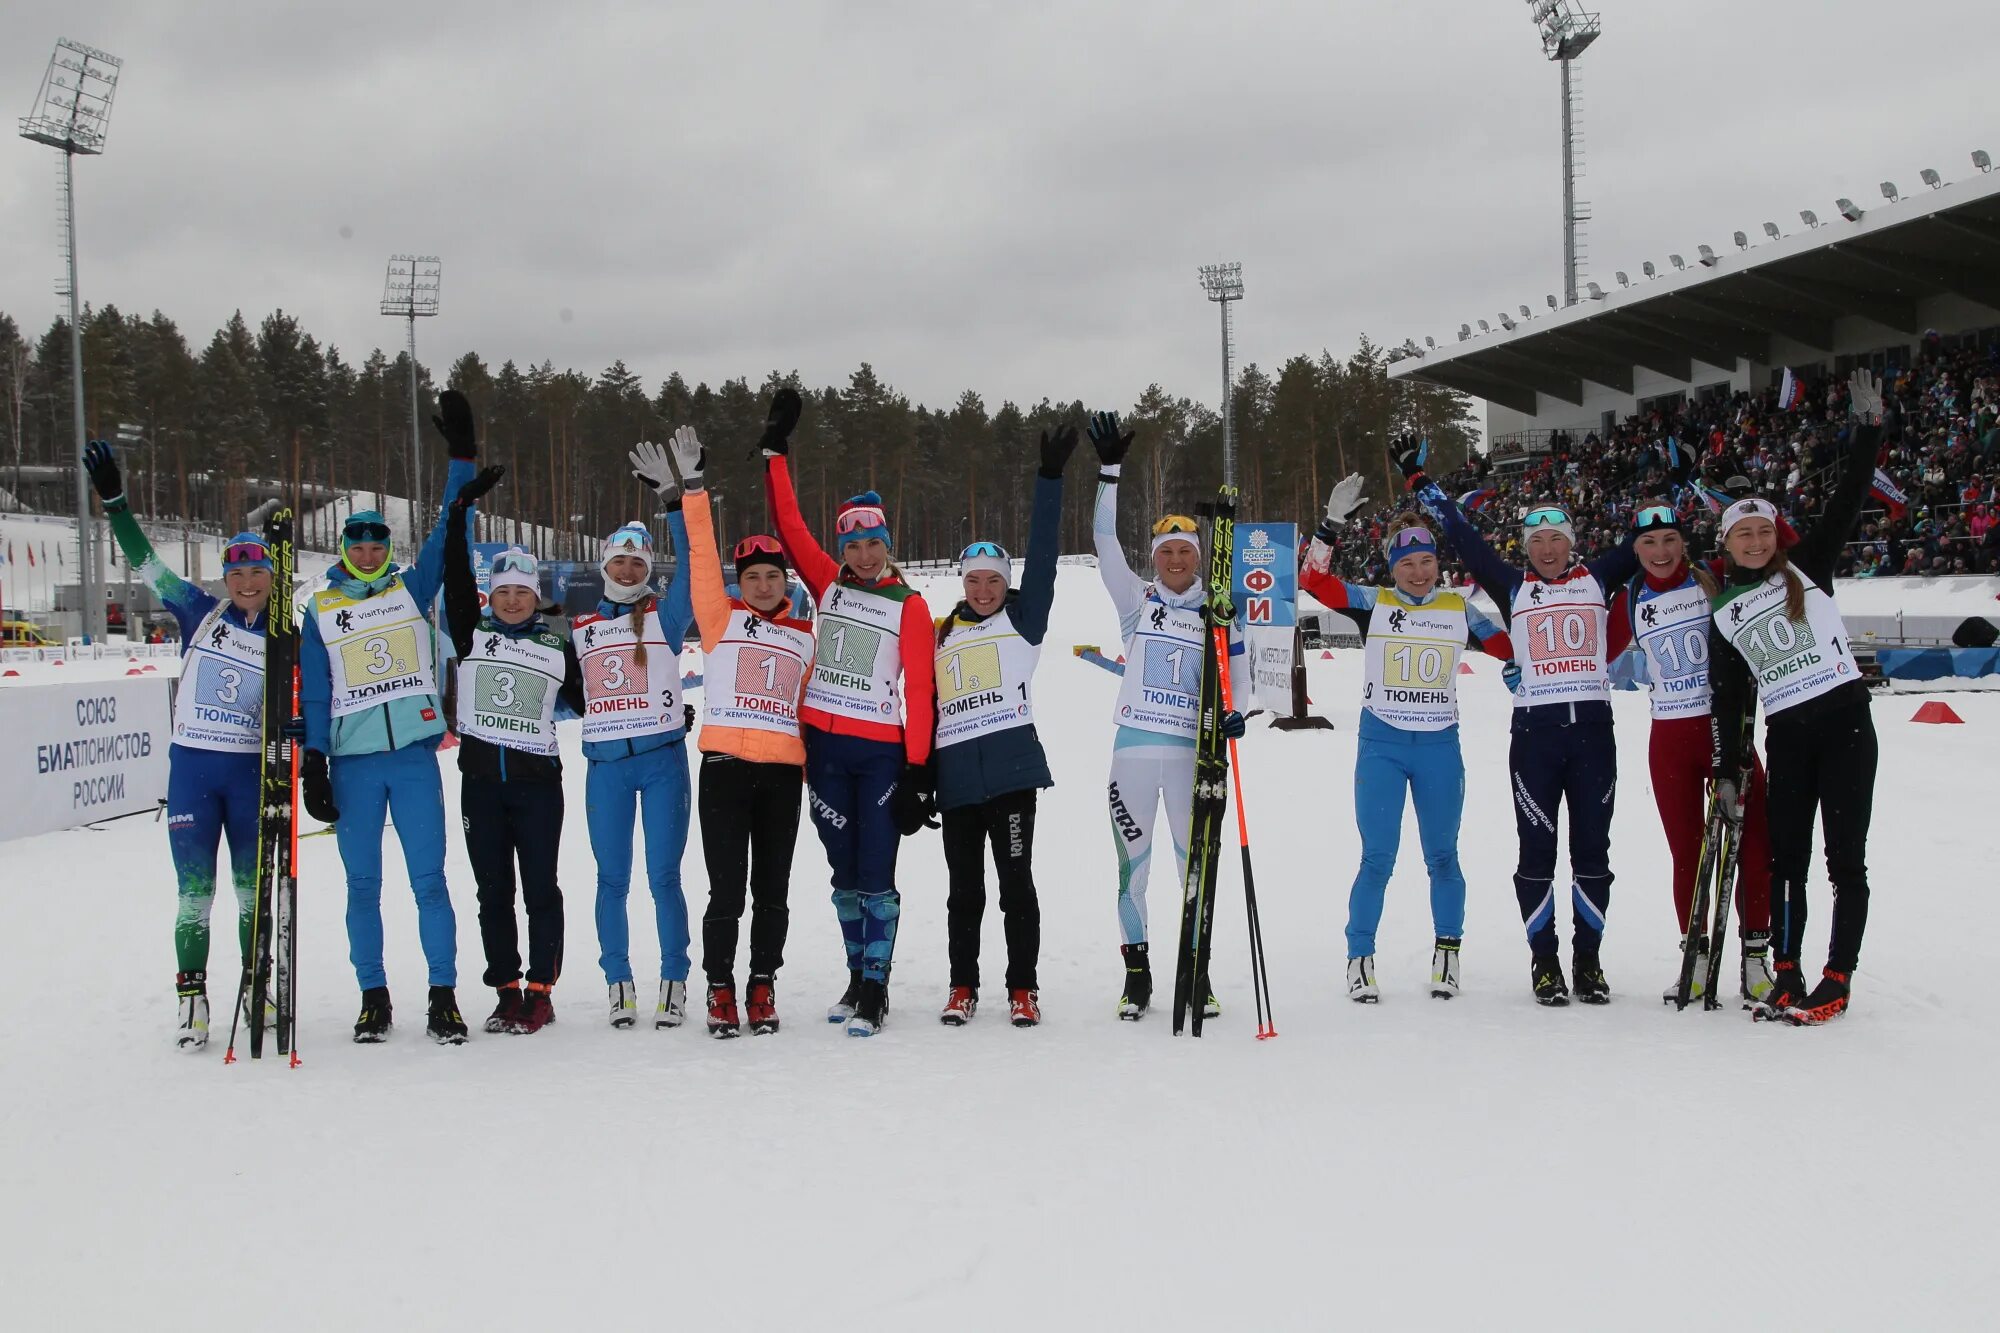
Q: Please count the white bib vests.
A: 12